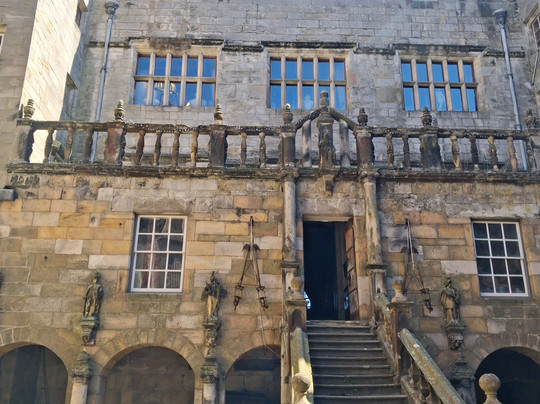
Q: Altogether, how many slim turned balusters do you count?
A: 15